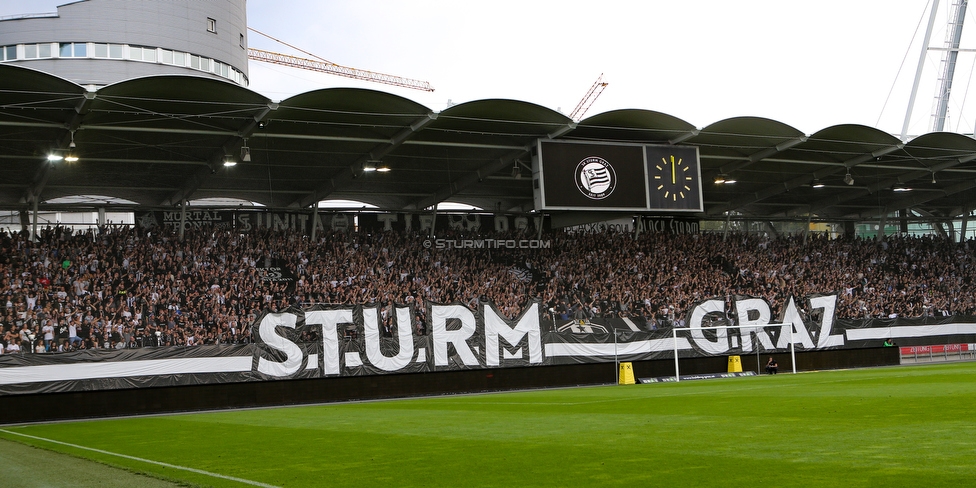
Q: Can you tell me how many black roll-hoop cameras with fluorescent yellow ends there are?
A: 0